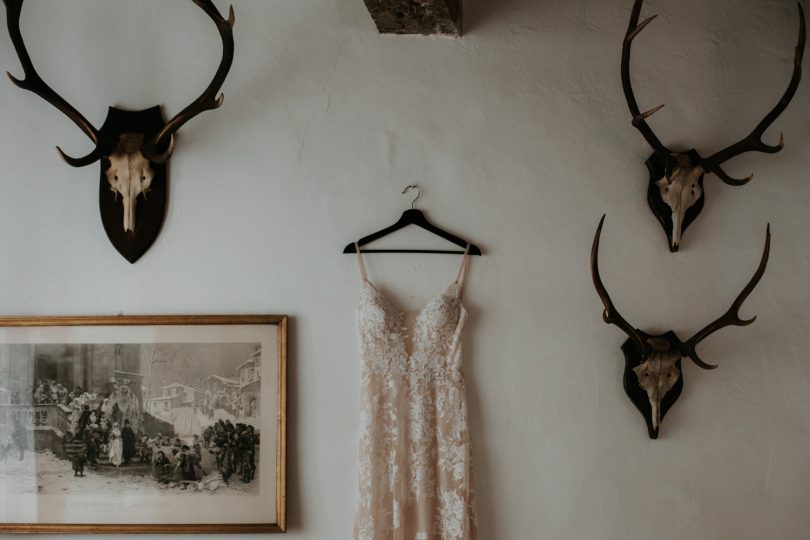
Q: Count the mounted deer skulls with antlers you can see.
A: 3